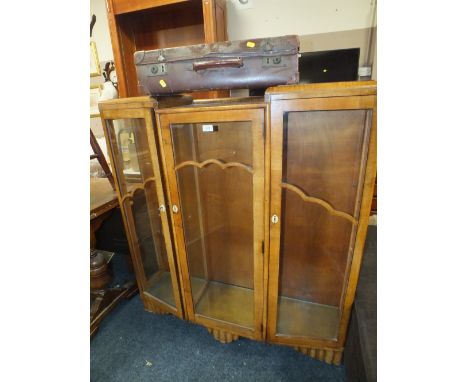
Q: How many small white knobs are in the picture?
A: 3